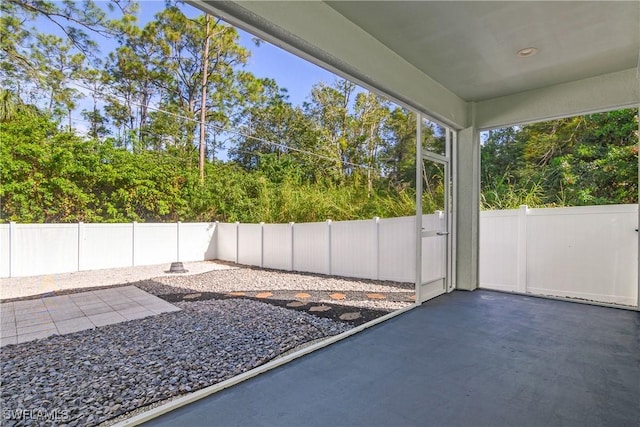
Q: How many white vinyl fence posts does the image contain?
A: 12